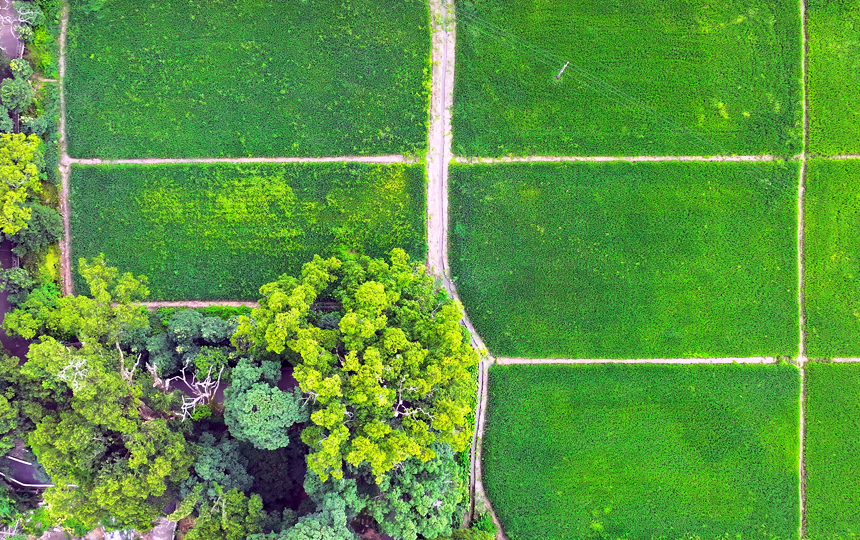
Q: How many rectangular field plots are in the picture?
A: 8